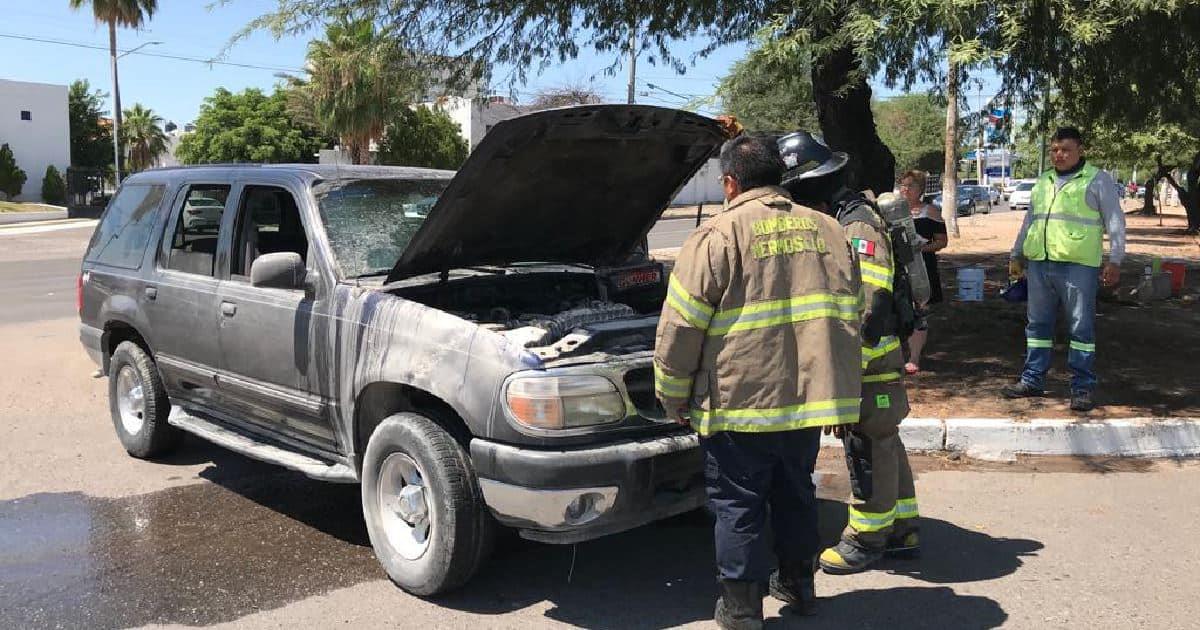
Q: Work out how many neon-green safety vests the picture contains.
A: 1